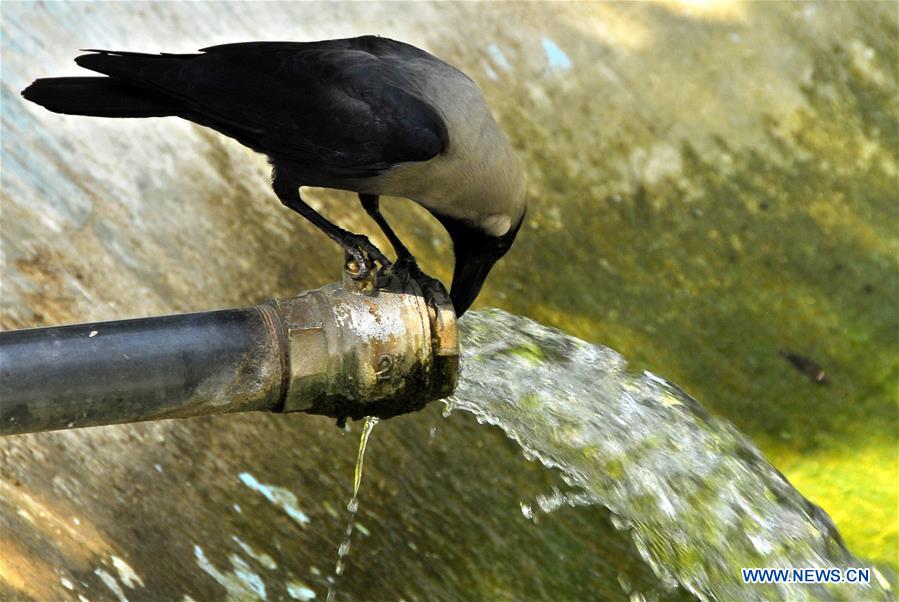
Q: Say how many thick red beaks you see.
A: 0